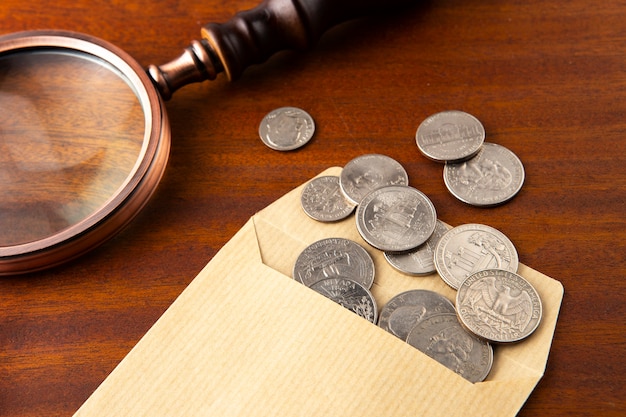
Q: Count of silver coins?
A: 13